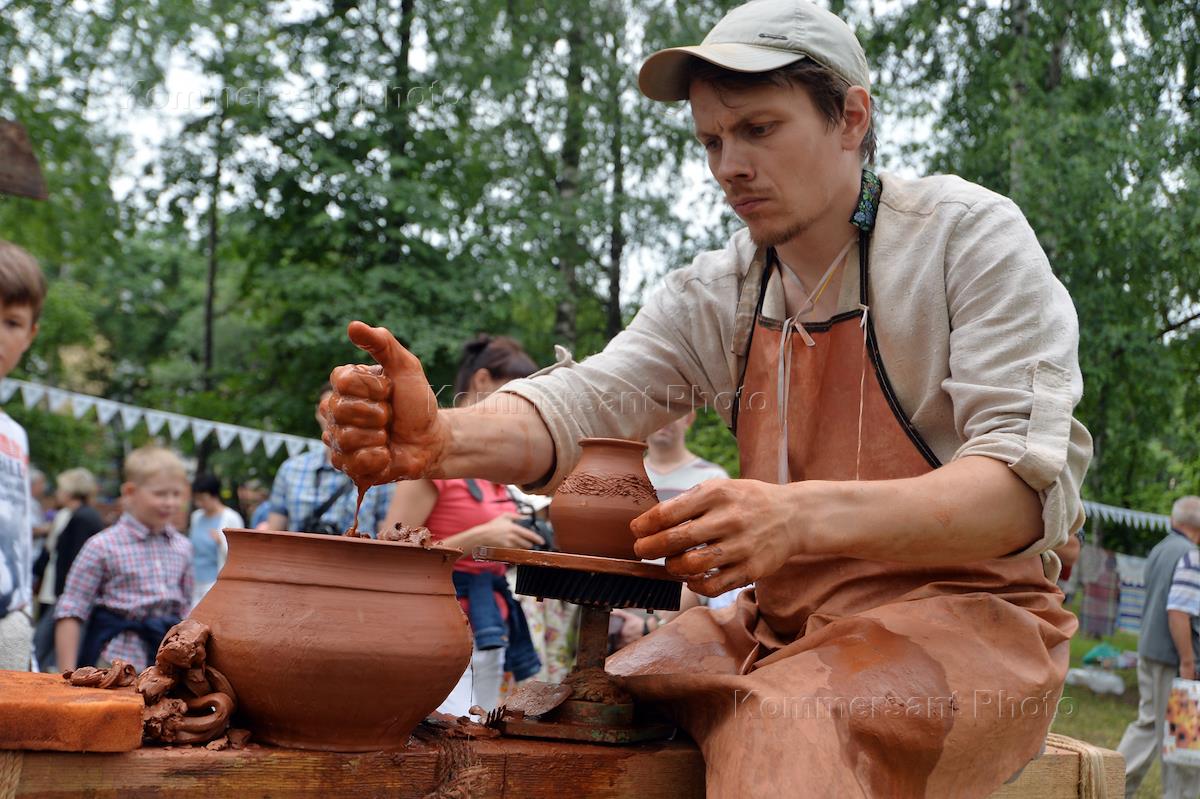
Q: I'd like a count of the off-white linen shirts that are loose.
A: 1